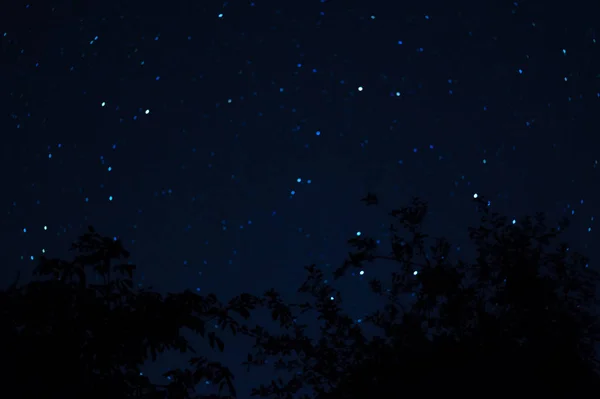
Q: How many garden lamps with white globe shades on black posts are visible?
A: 0